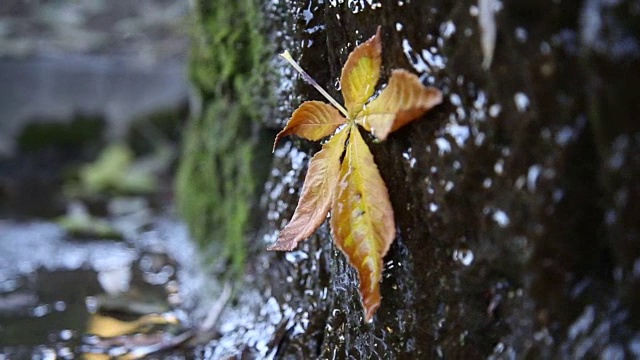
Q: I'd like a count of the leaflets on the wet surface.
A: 5